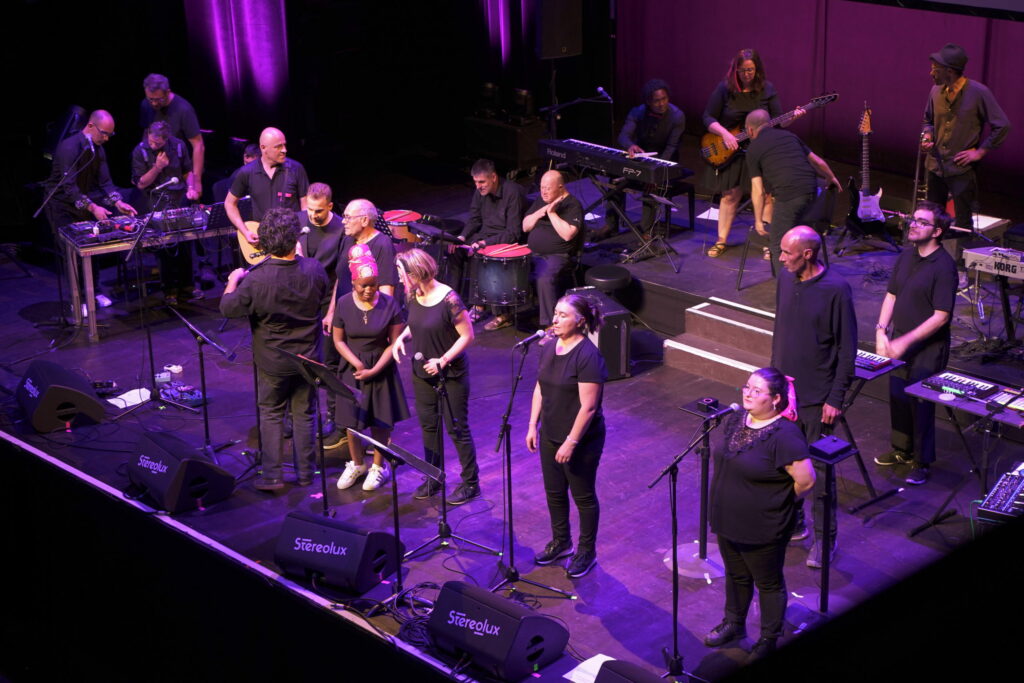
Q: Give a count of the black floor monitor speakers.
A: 5